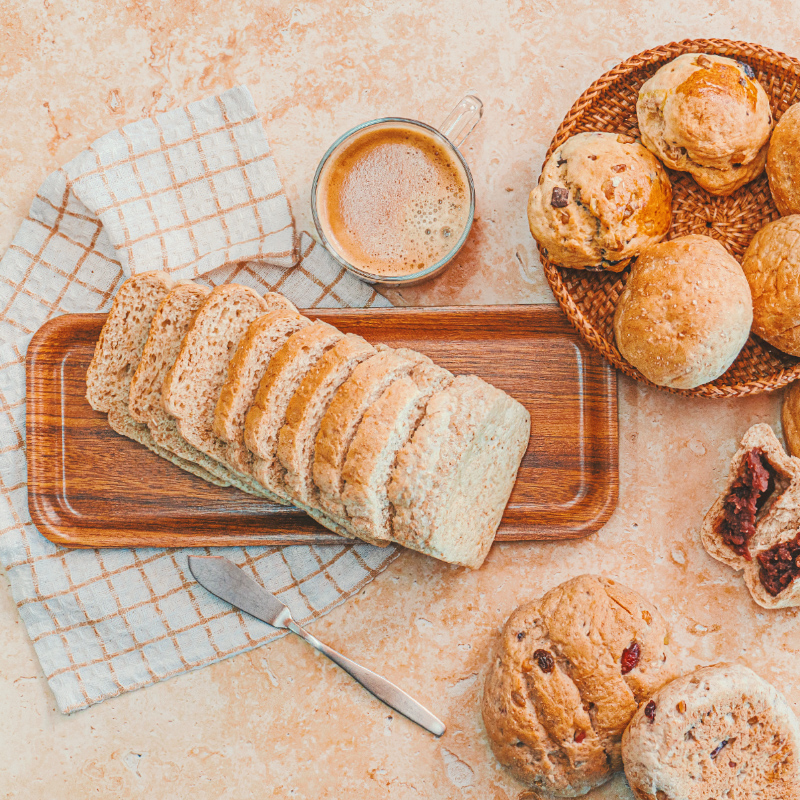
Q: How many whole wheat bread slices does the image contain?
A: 9